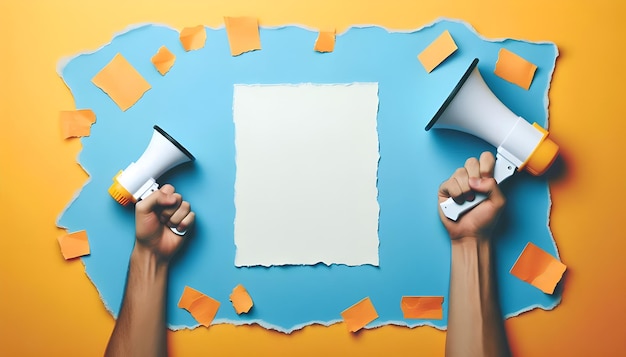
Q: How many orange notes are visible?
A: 14